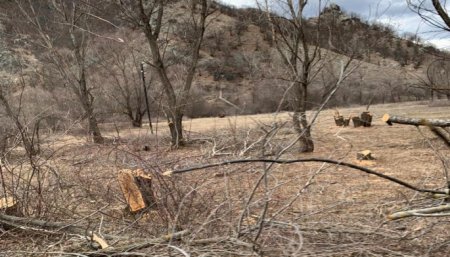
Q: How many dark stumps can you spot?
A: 4